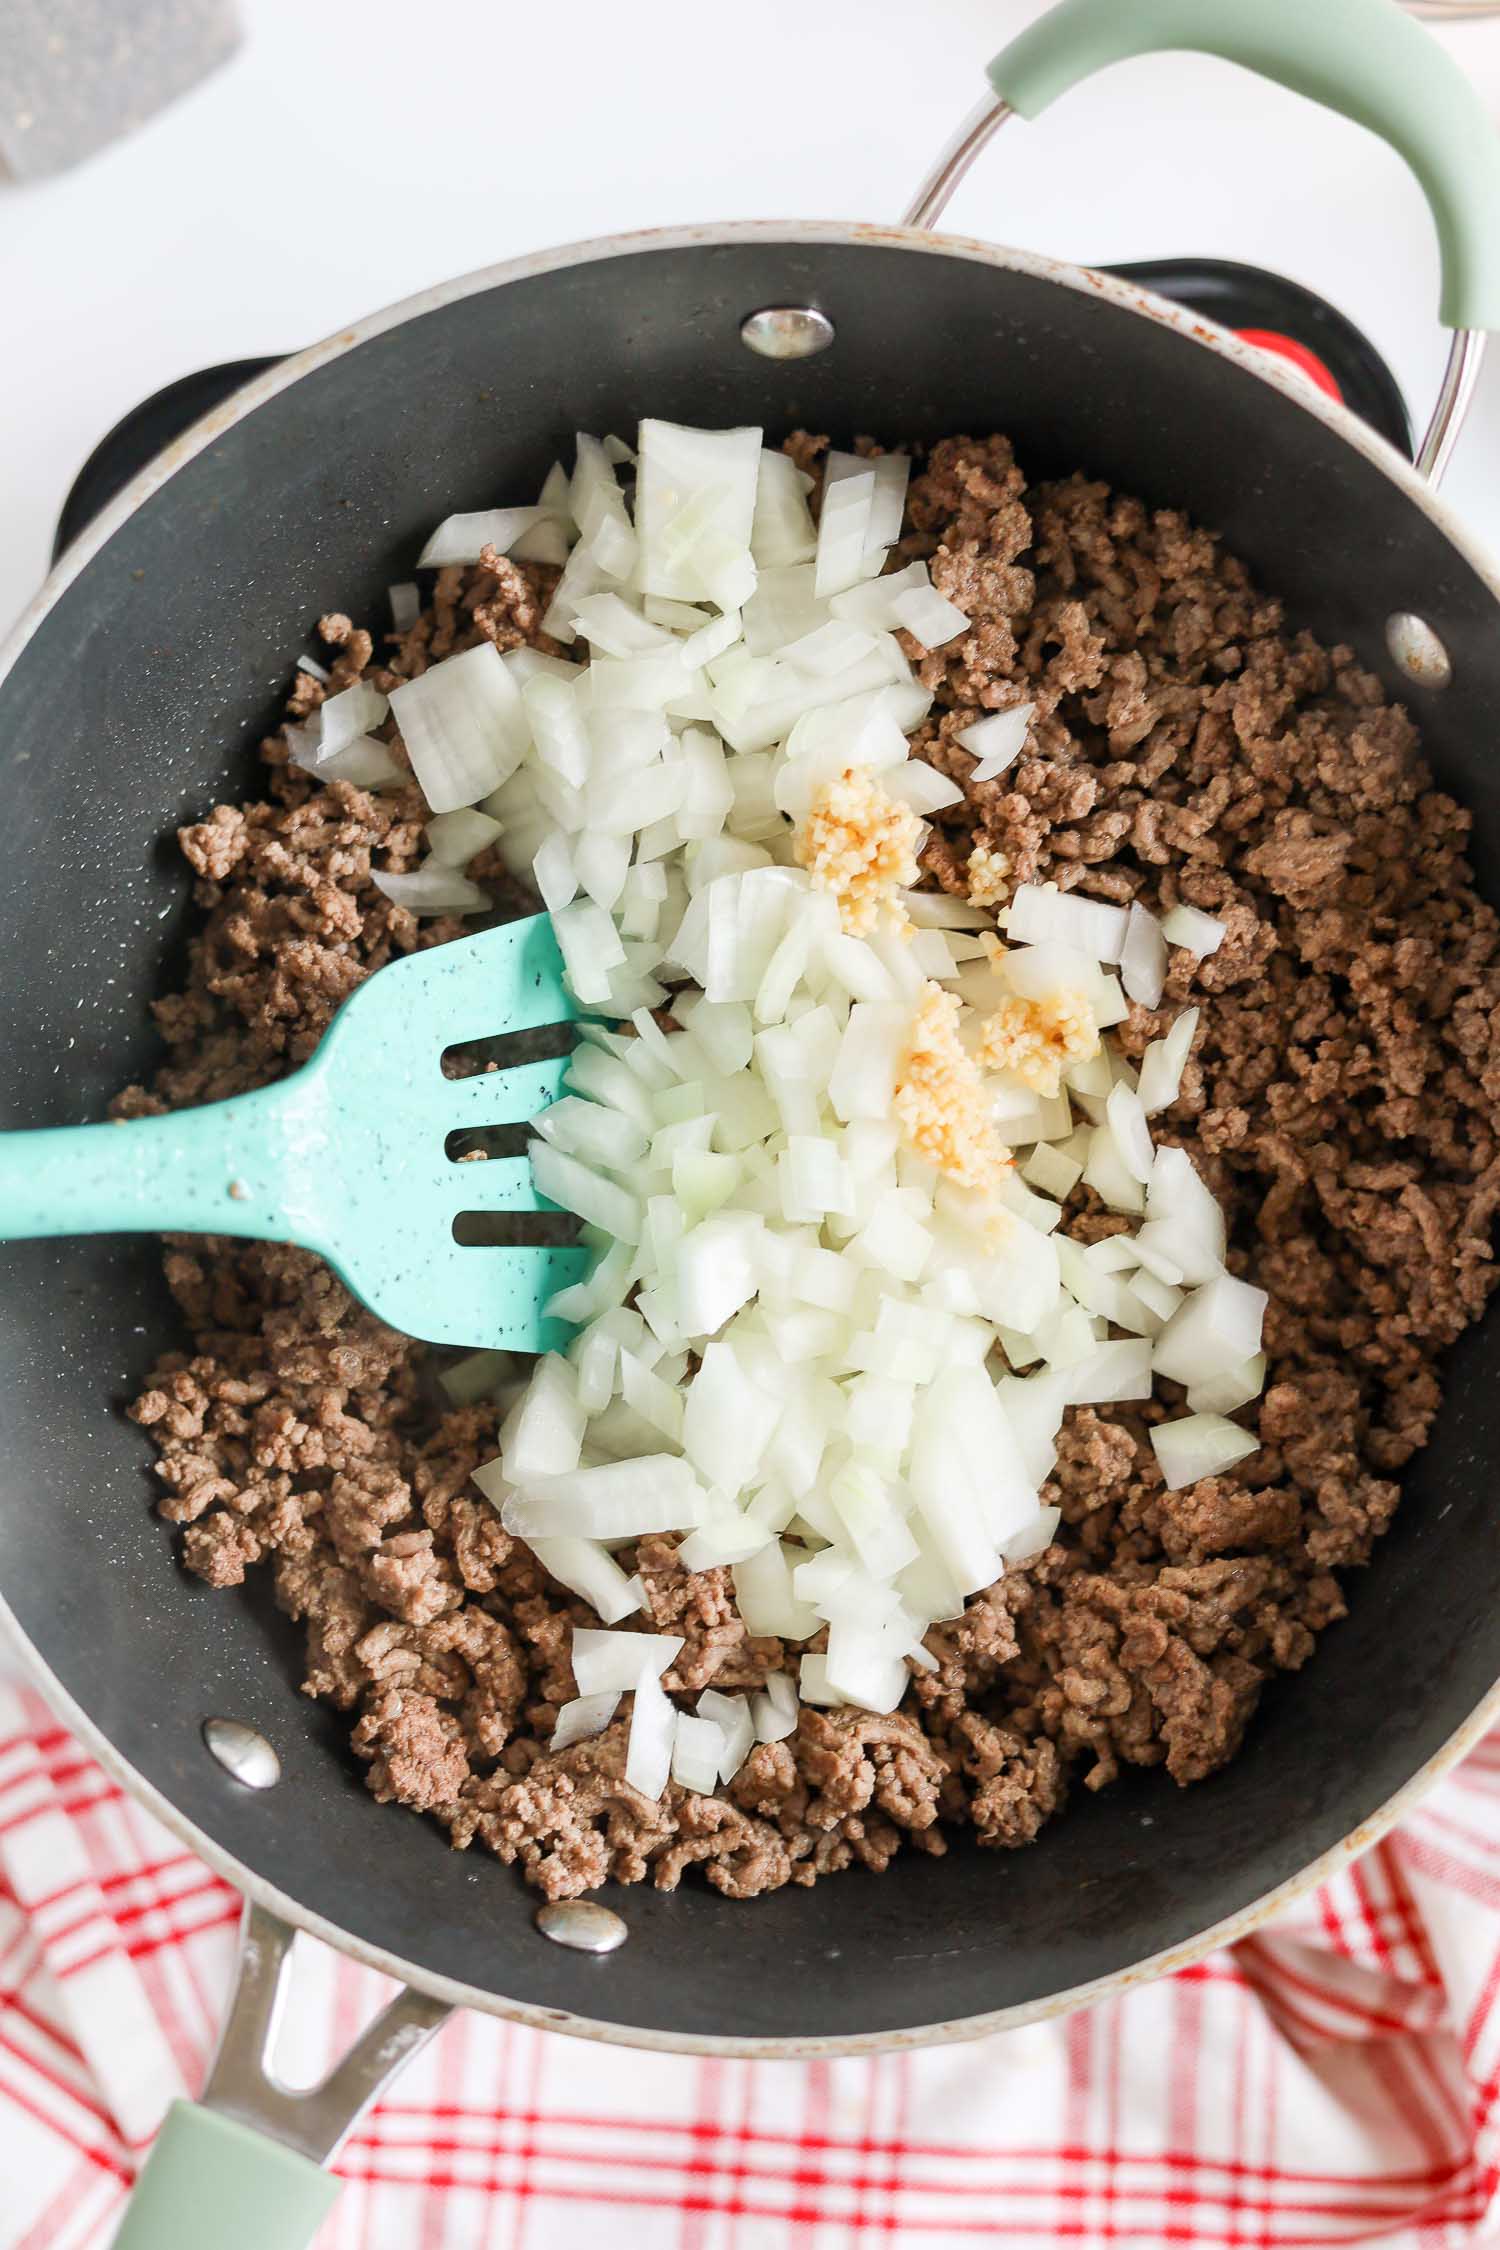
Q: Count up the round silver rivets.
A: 4